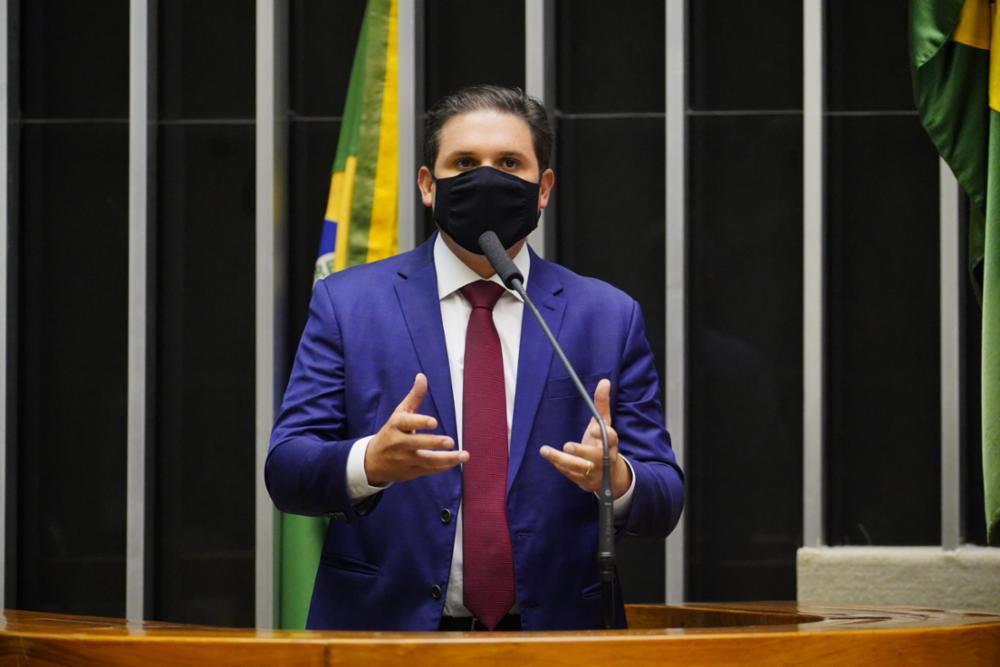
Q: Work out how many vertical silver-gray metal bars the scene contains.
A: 8